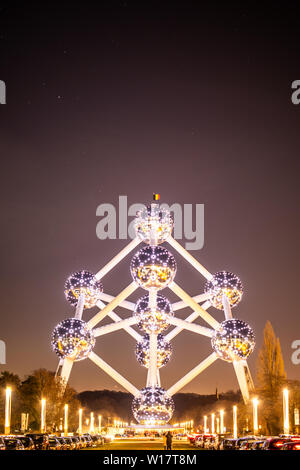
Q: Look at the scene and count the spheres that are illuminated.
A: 9